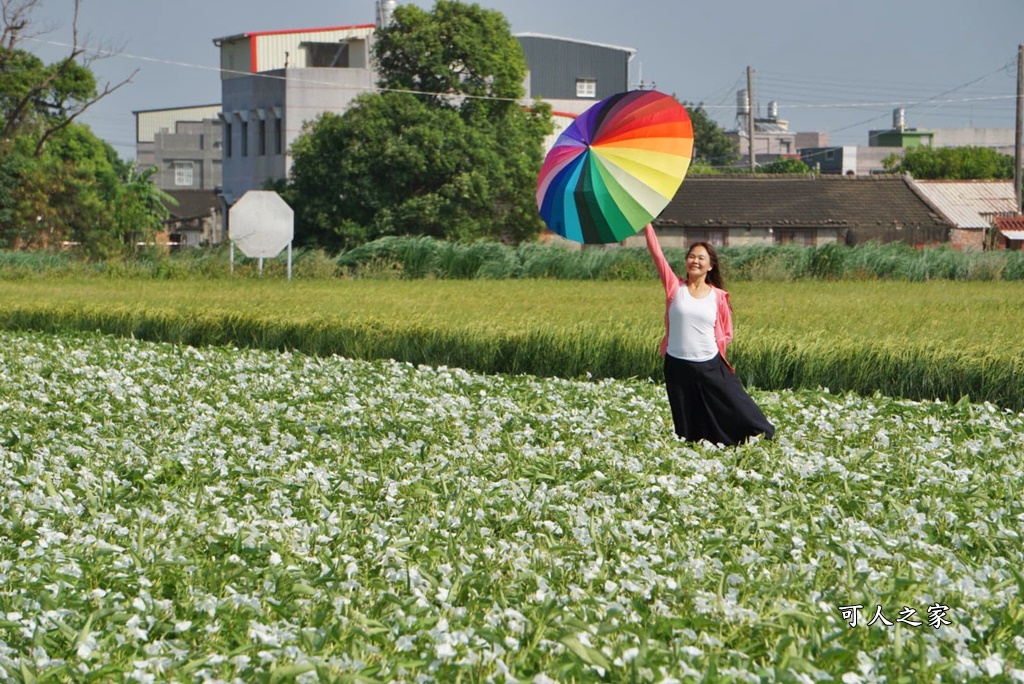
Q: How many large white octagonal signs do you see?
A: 1